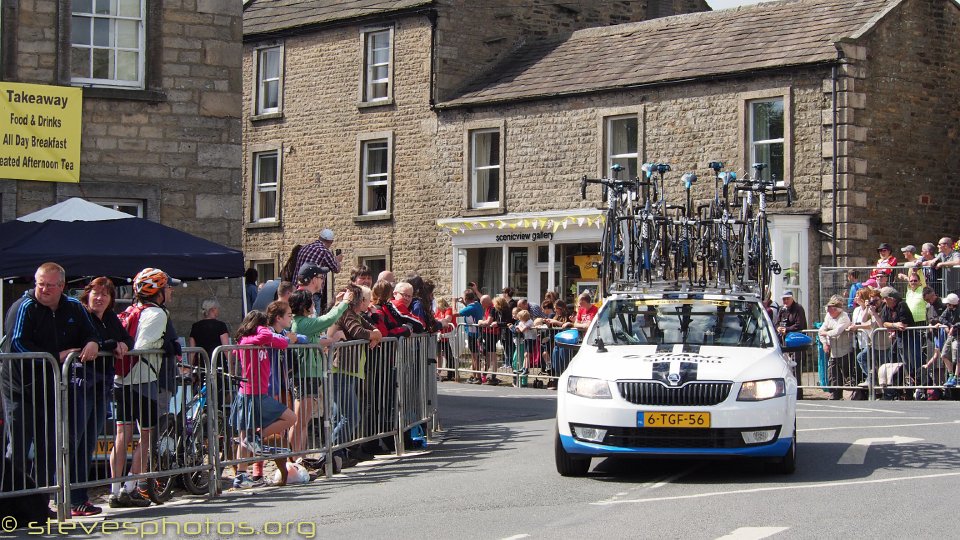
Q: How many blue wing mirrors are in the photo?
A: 2